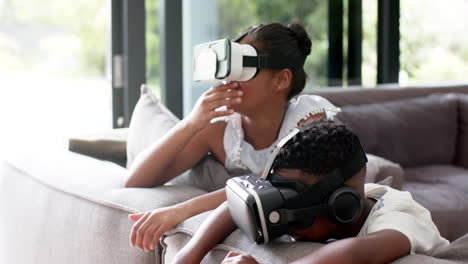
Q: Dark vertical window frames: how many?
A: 5